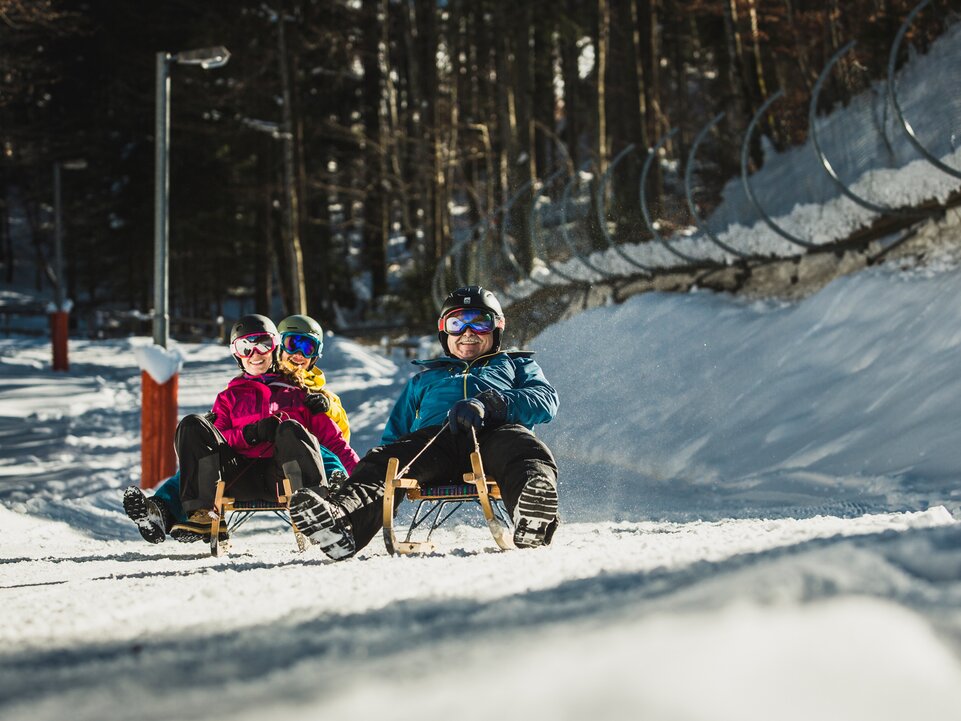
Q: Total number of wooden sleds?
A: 2